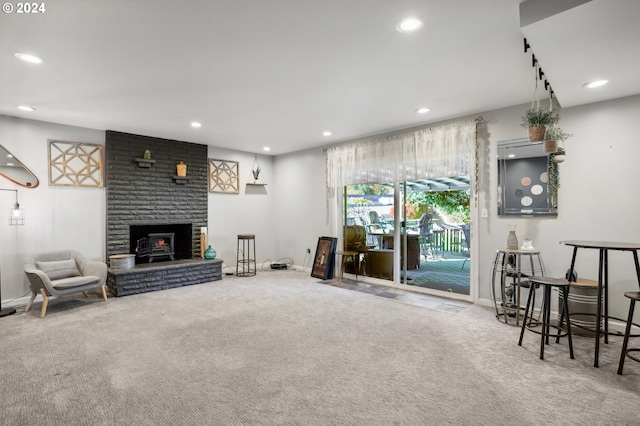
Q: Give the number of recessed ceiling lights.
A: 8